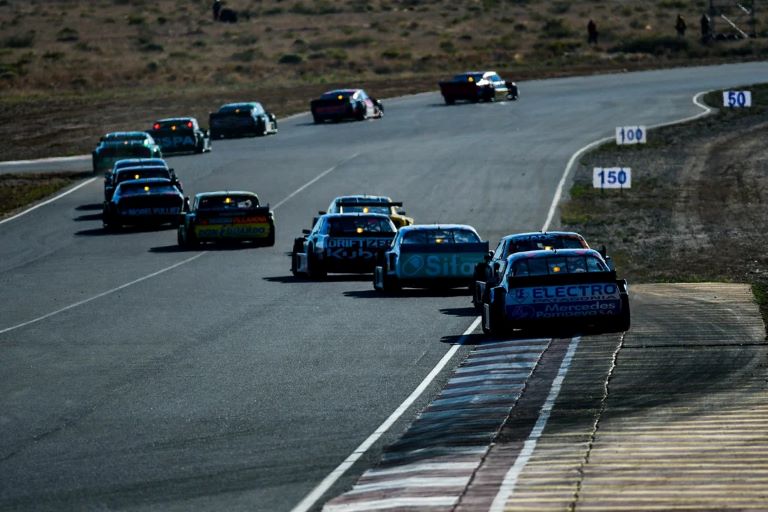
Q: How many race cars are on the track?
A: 14